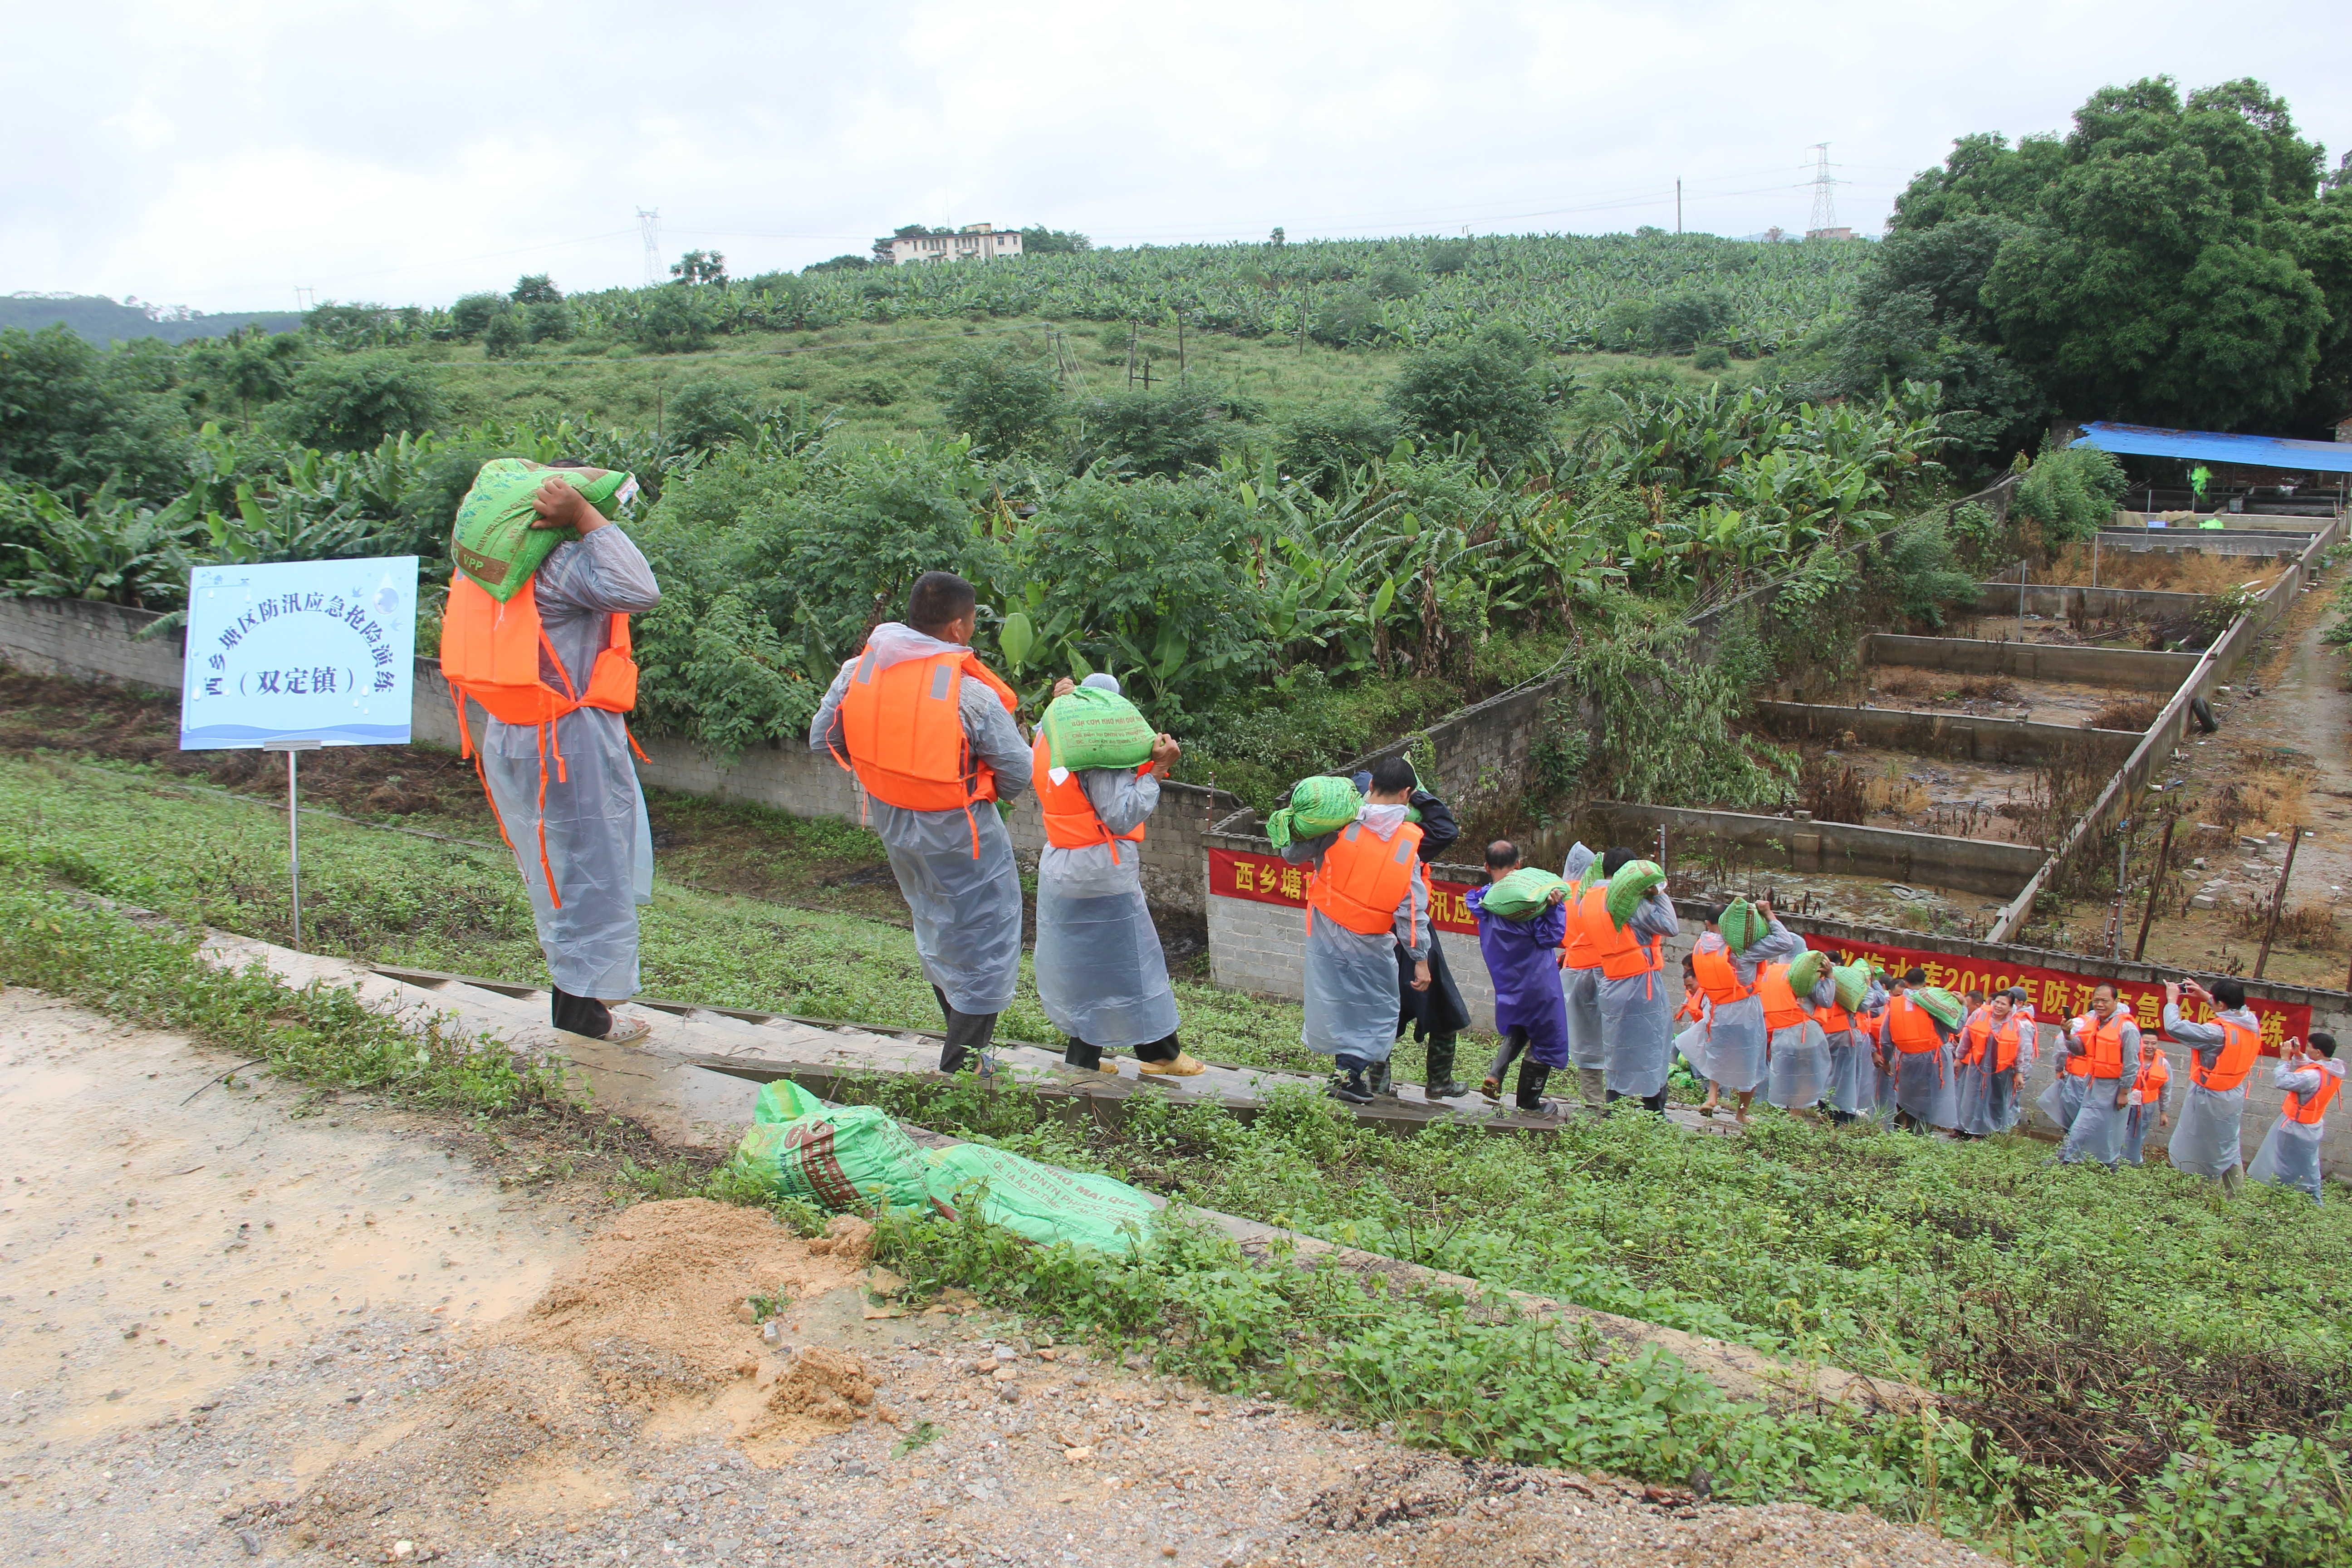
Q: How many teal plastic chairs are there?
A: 0